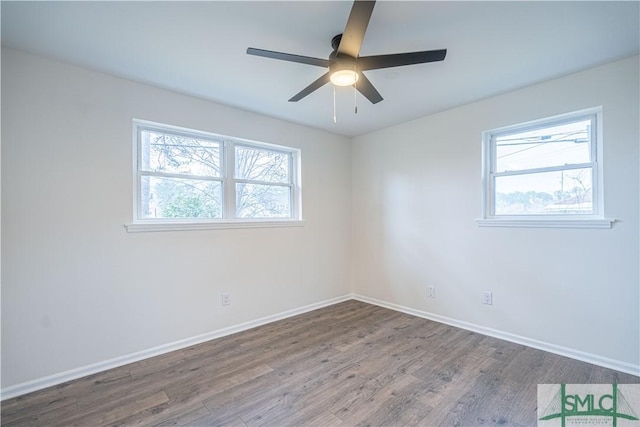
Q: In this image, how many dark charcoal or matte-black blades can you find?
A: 5